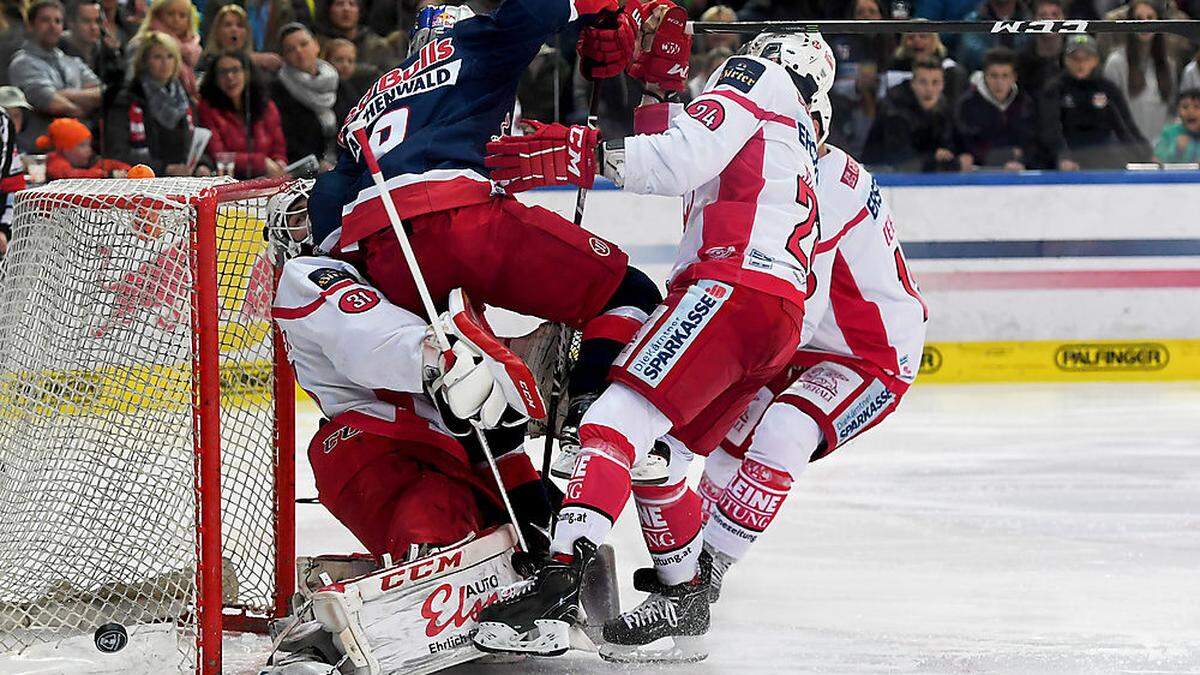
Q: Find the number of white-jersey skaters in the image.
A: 2